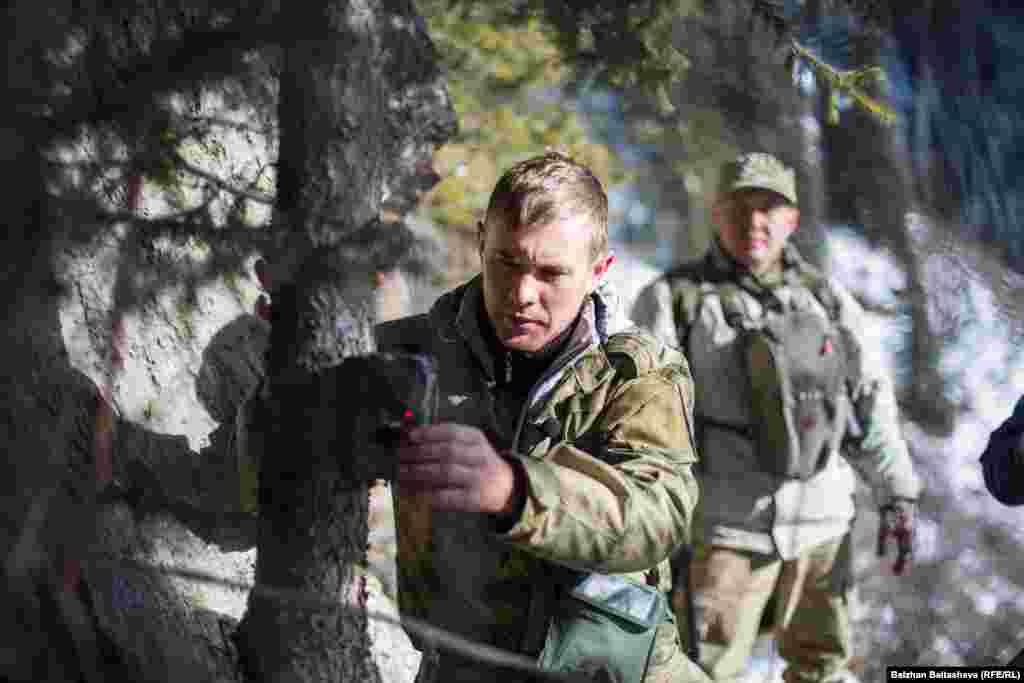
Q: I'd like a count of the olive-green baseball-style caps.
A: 1